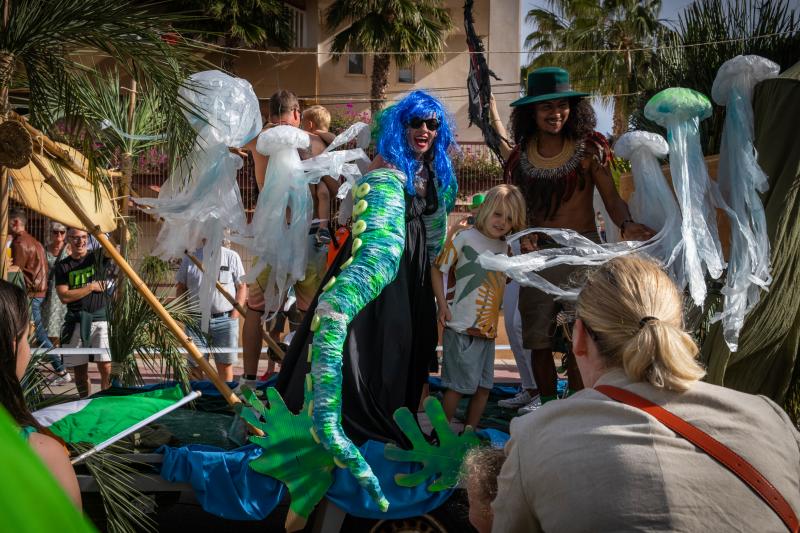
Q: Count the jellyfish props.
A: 5